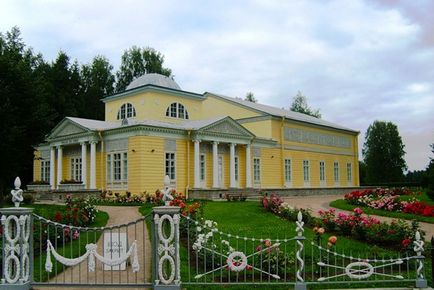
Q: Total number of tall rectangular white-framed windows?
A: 12